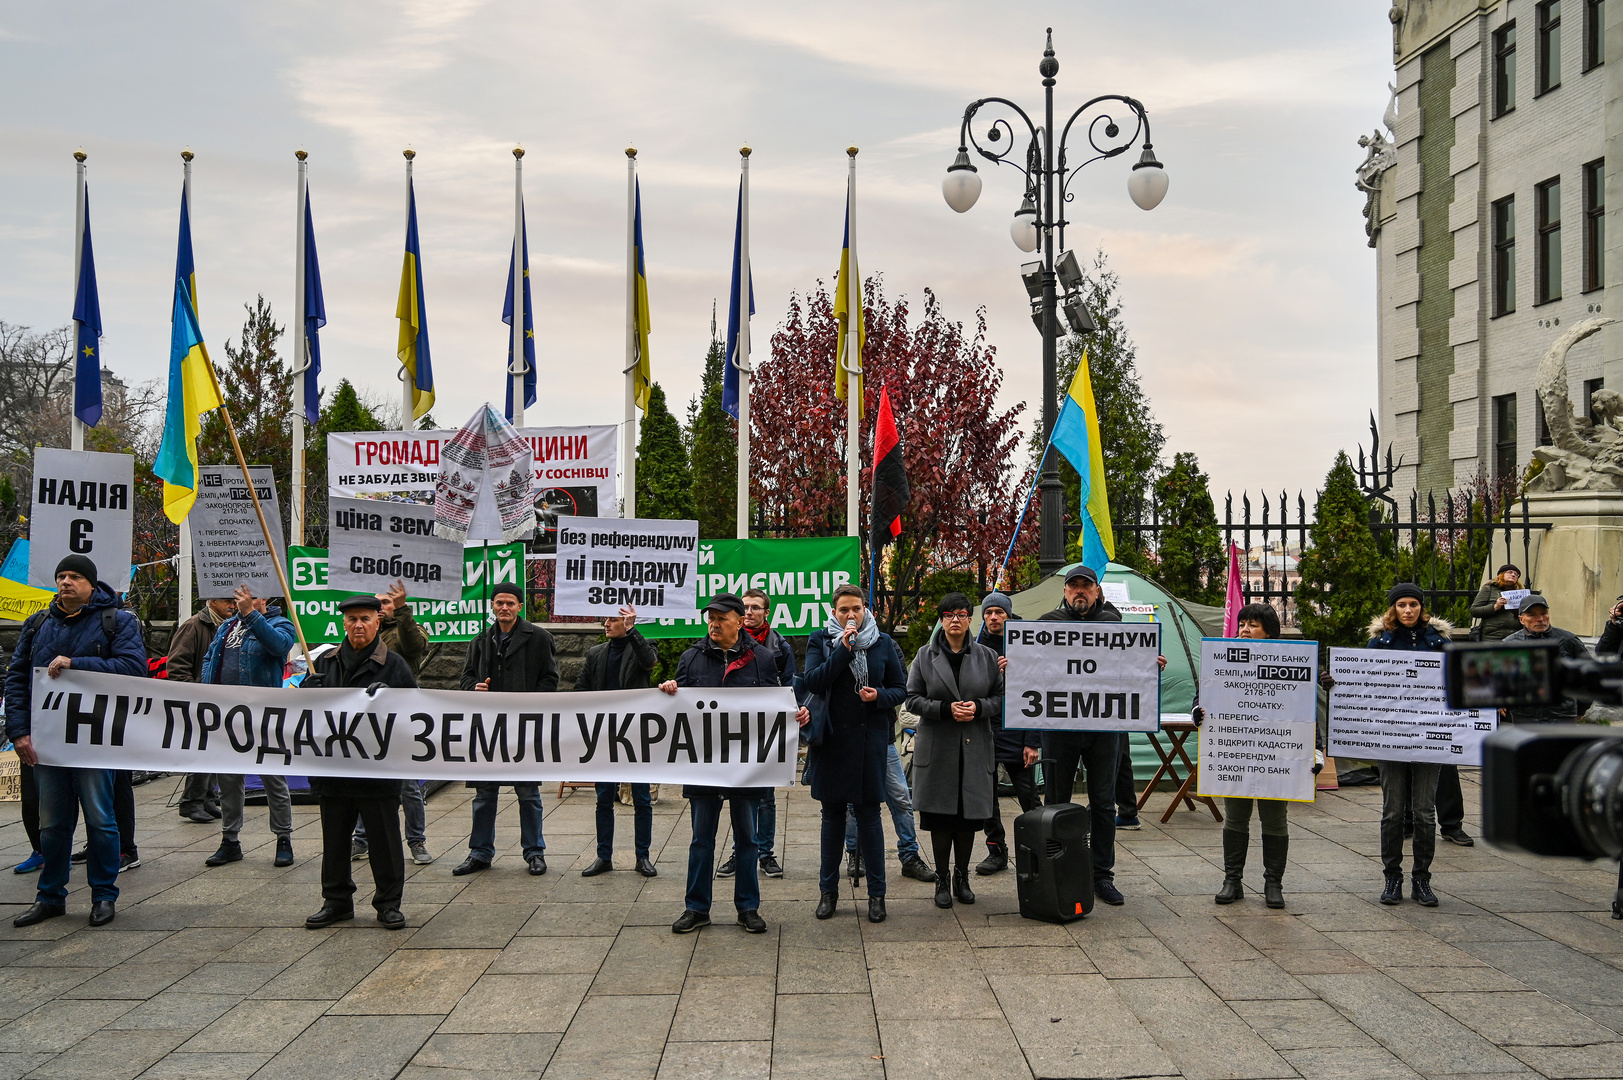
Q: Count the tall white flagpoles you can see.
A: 8